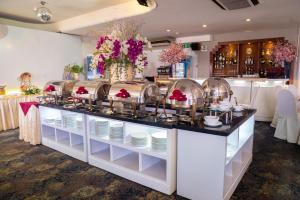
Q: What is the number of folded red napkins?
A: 4